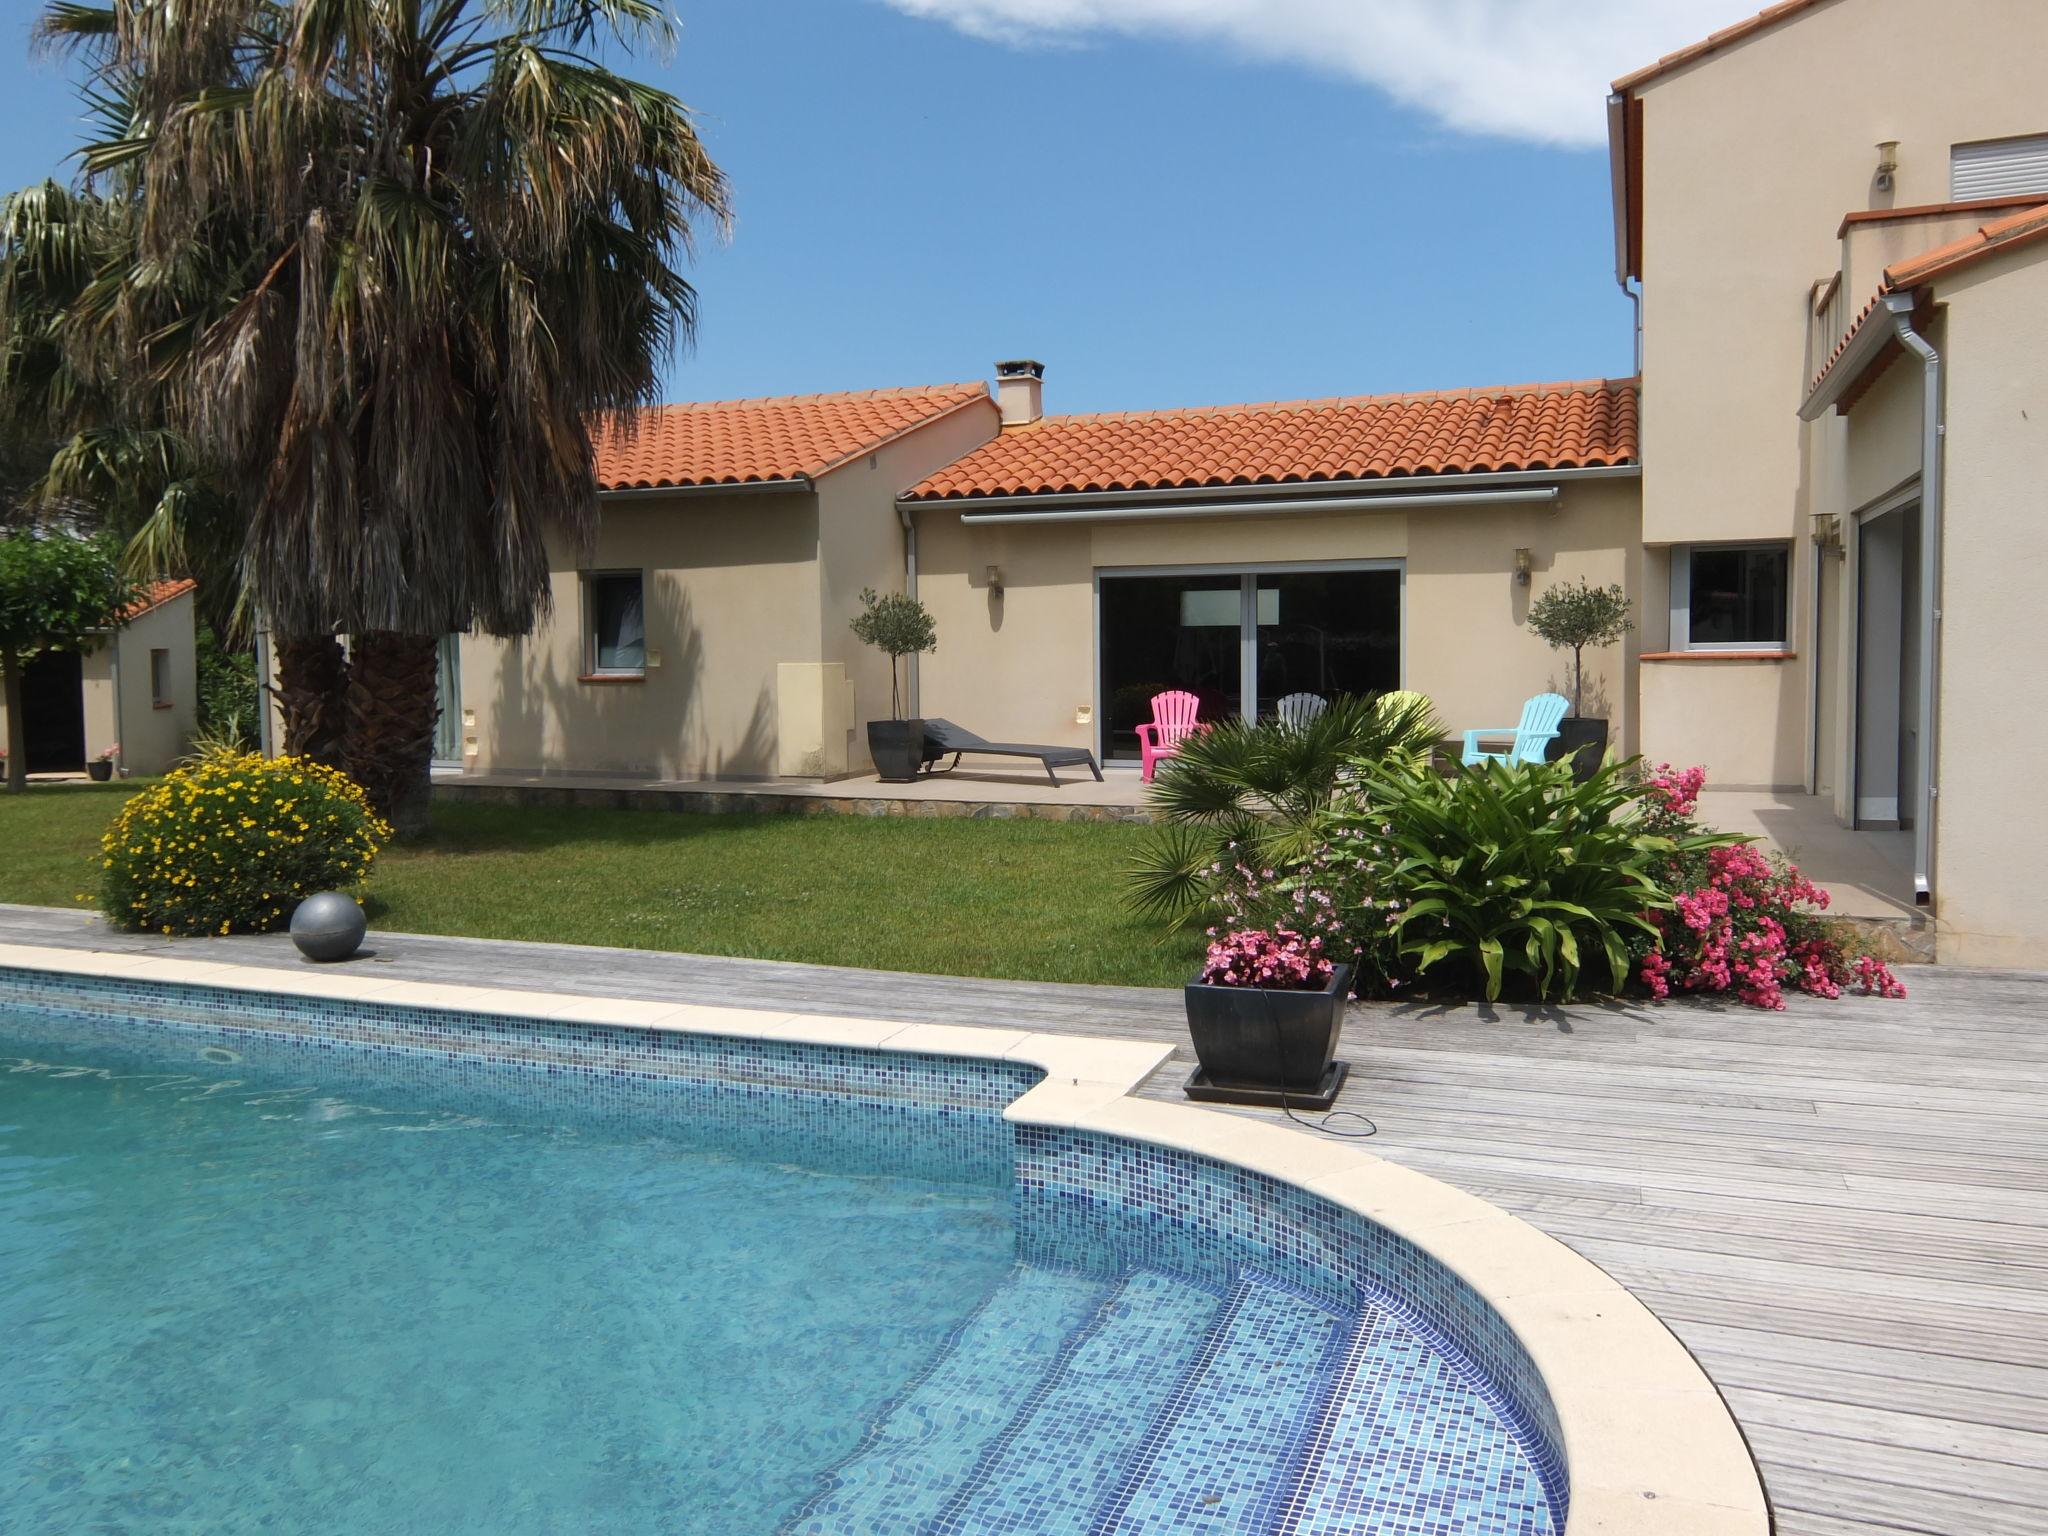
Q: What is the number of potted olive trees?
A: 2